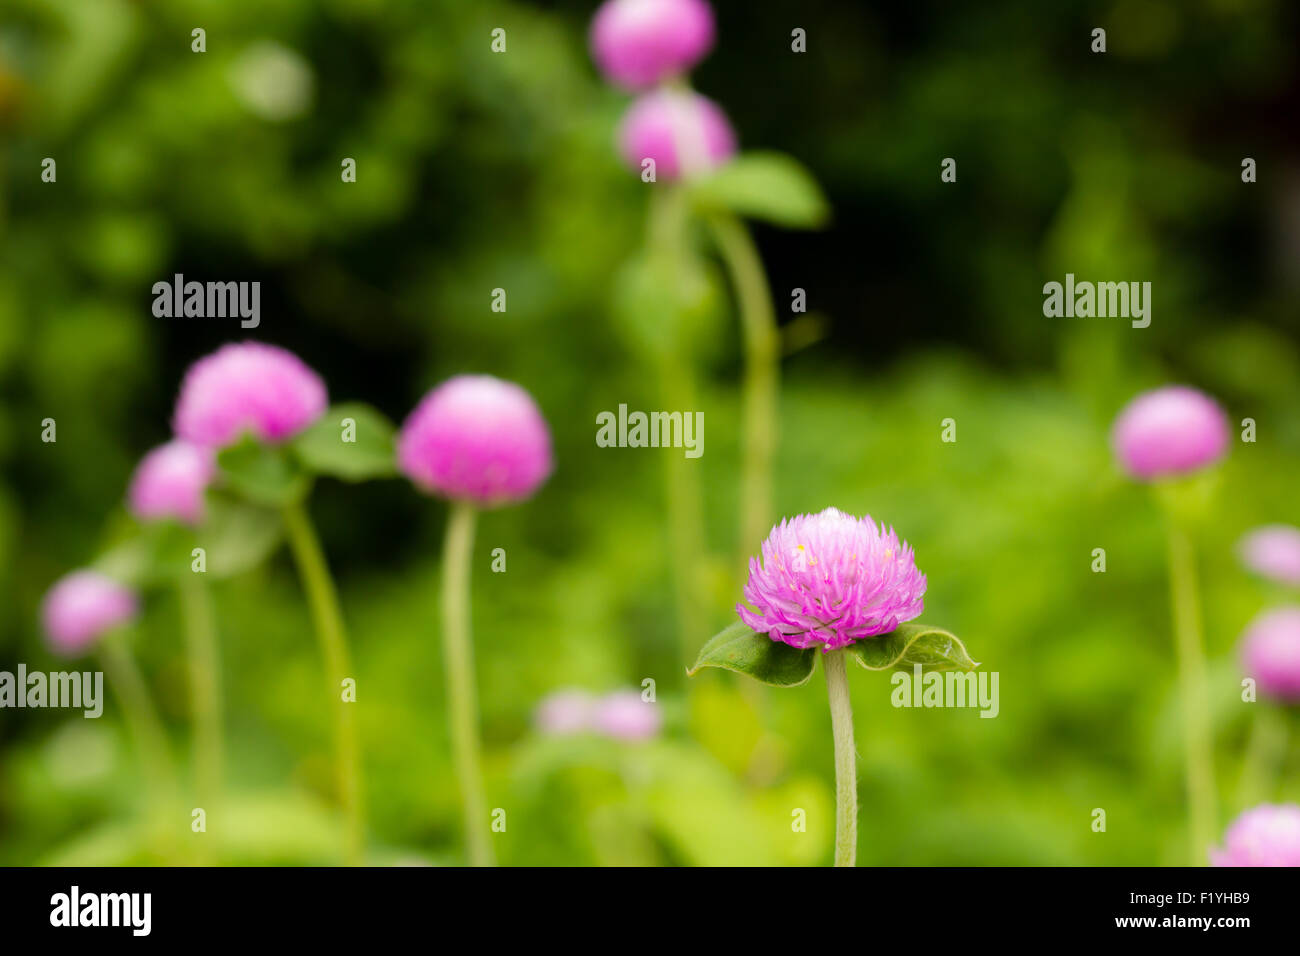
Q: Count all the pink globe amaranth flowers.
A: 13